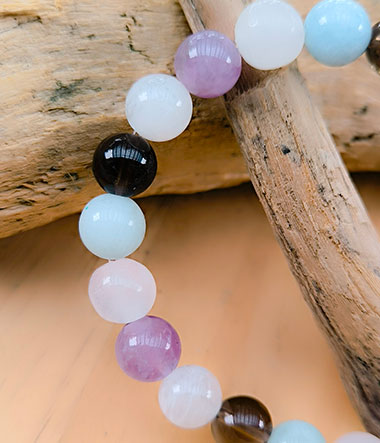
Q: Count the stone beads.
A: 13